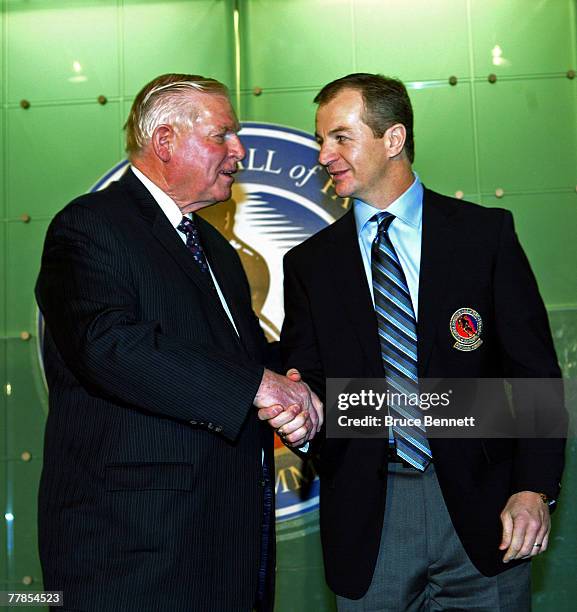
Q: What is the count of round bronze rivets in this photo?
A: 12